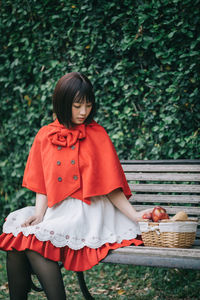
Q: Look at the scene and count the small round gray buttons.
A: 6